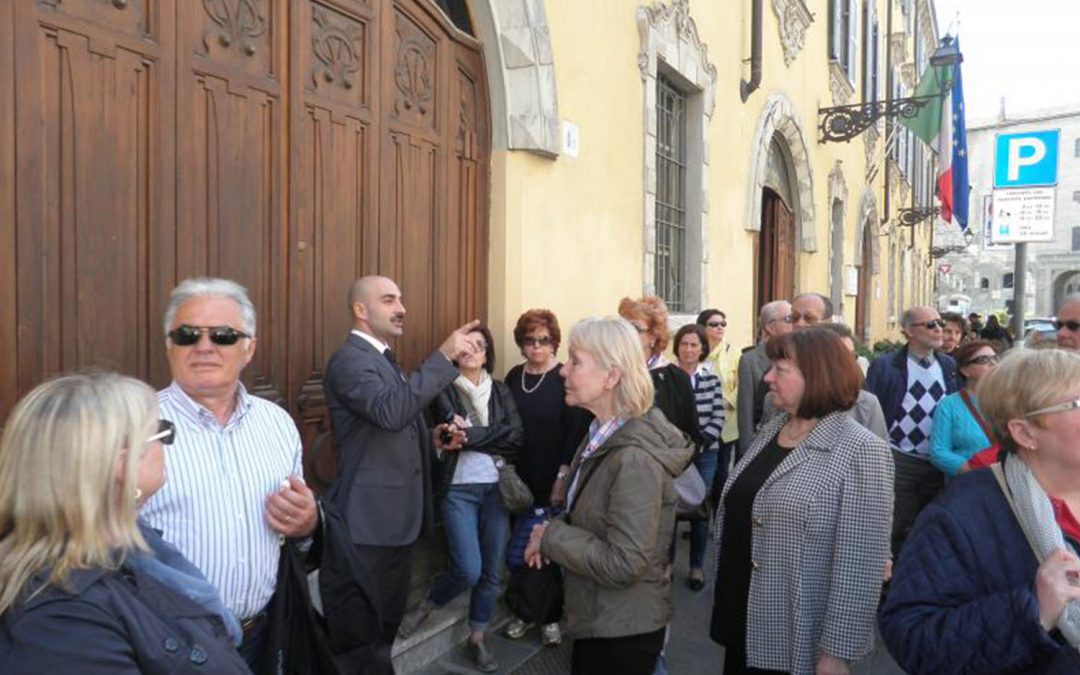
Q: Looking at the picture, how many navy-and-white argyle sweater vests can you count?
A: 1